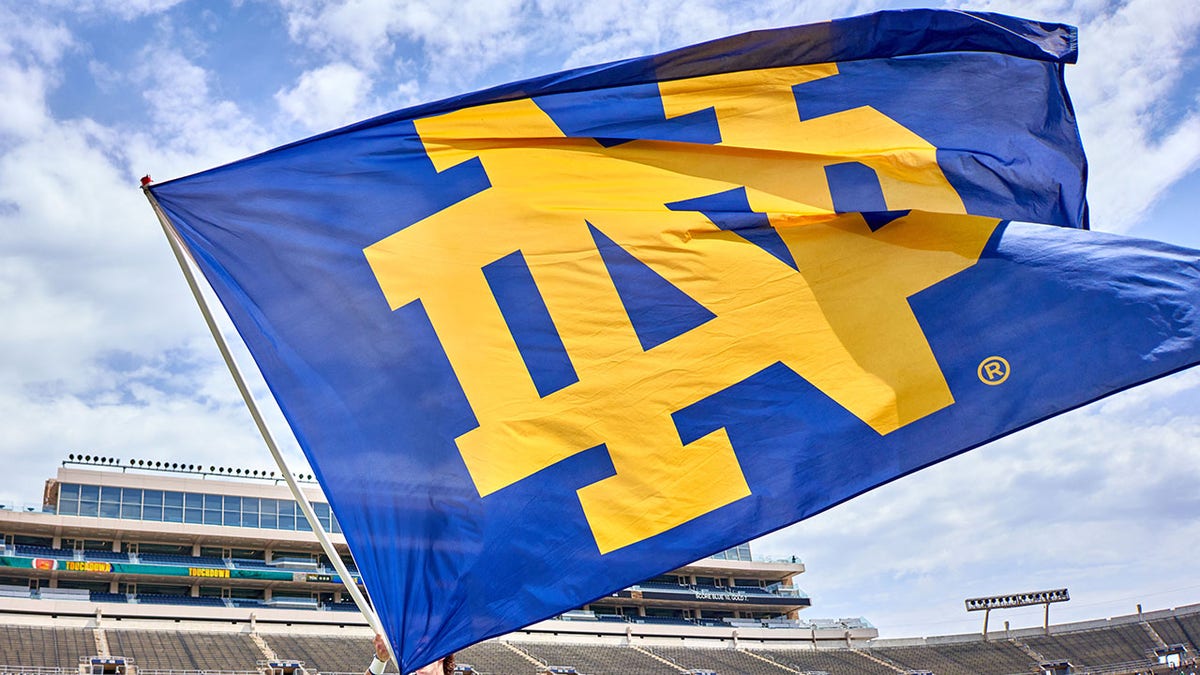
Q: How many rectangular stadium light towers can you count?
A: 1